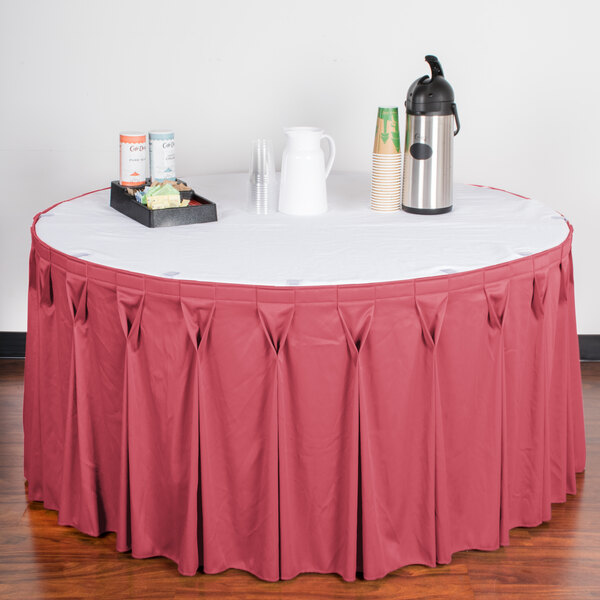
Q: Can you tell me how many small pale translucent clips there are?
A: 7